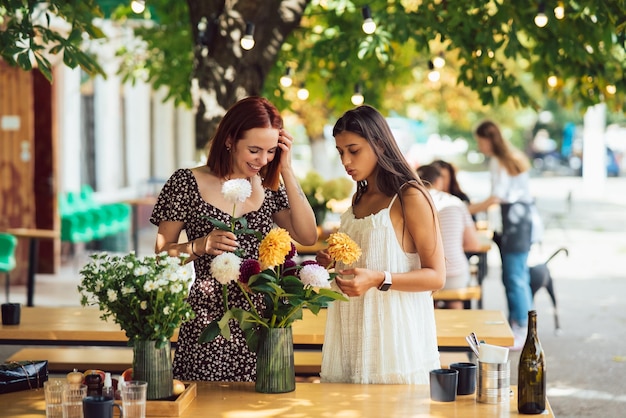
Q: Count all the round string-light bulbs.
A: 12